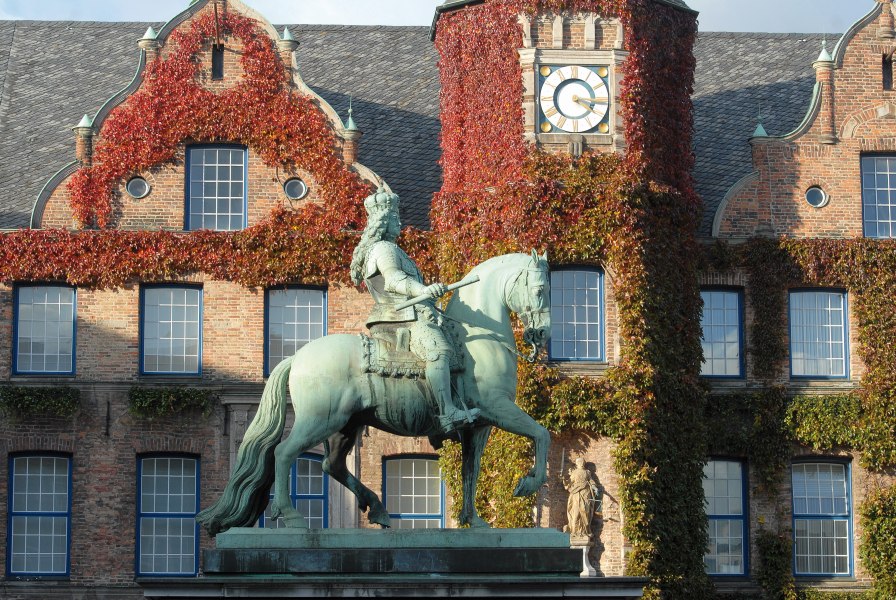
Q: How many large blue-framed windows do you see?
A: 14